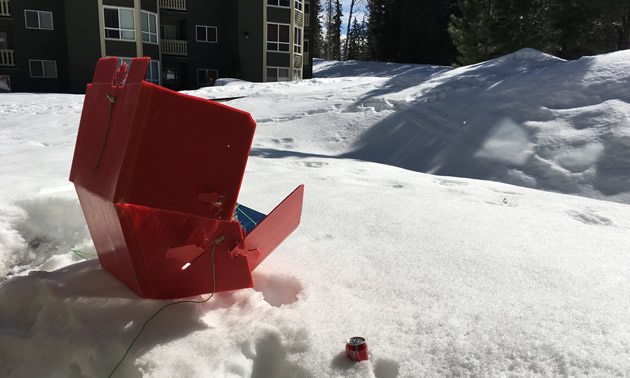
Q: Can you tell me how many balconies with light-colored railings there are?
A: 4